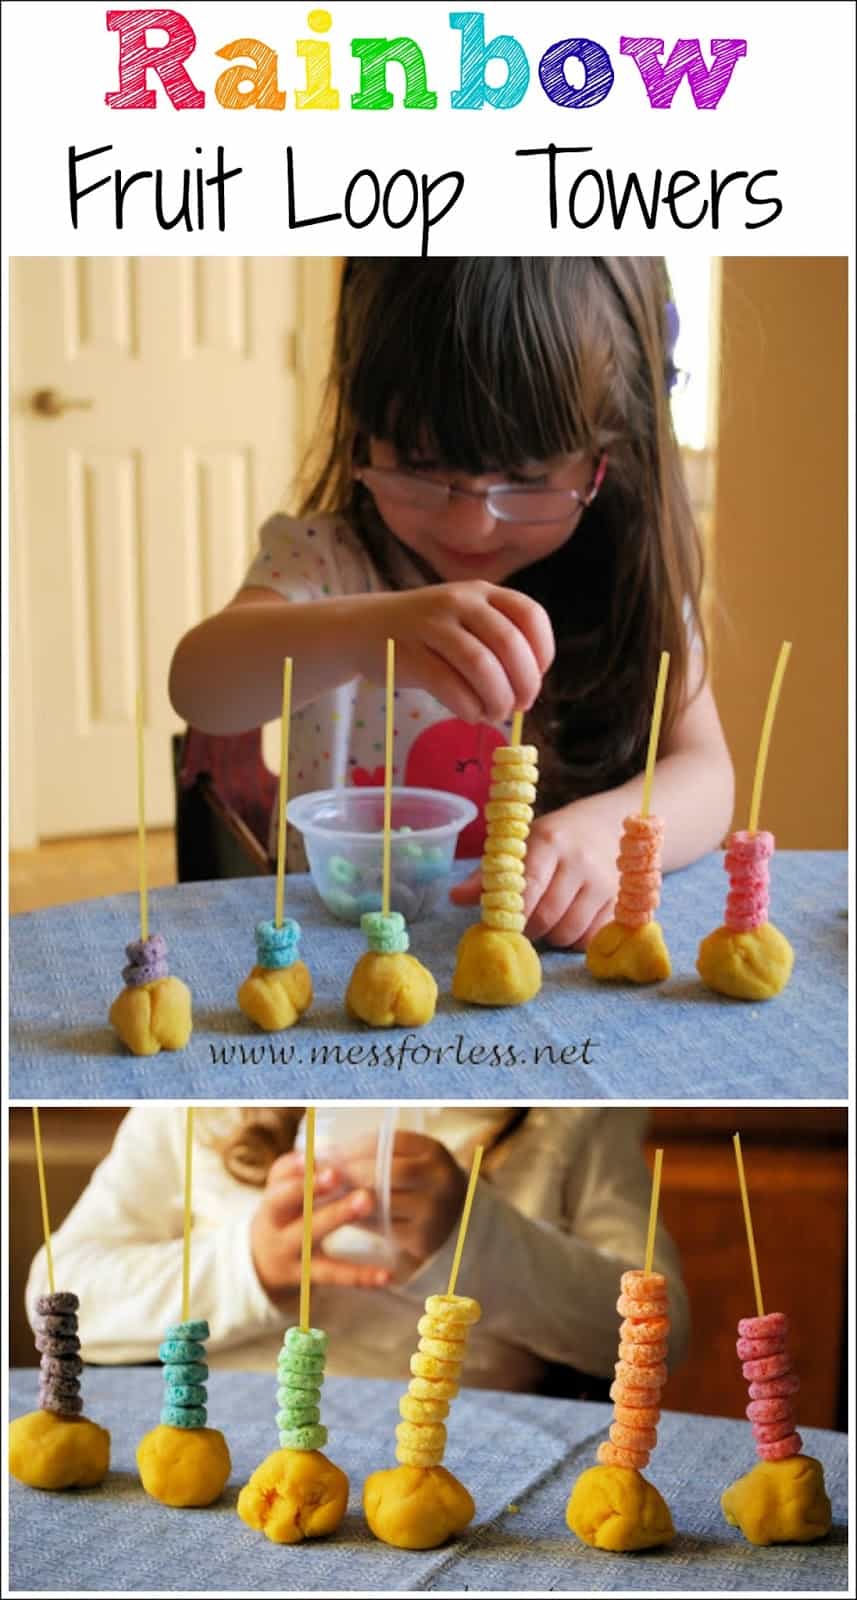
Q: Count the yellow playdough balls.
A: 12